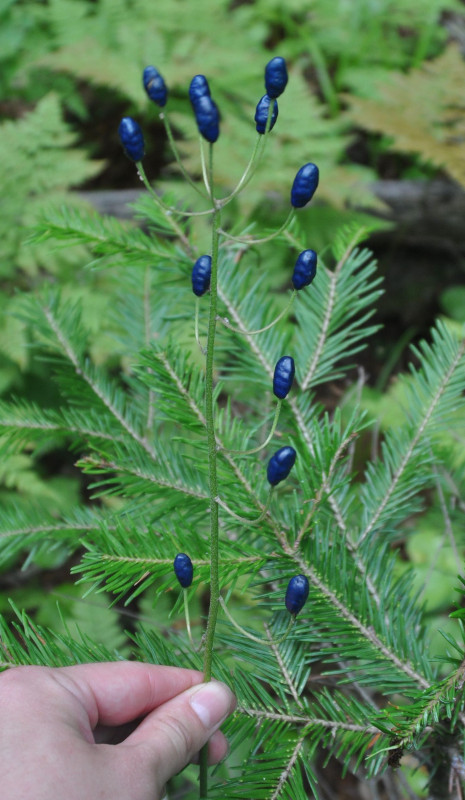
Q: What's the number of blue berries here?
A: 13